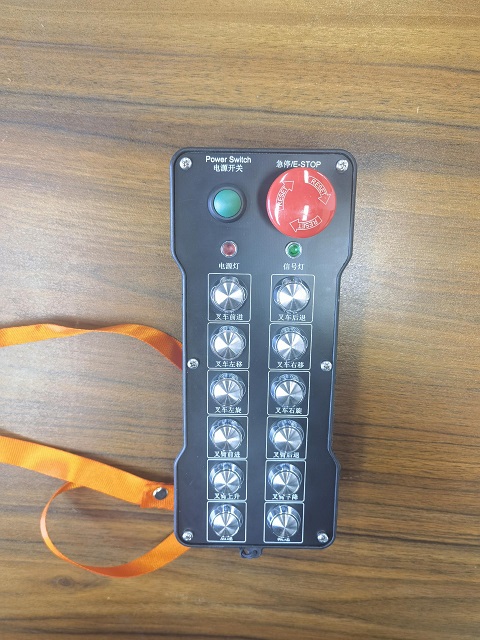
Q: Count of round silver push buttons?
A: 12